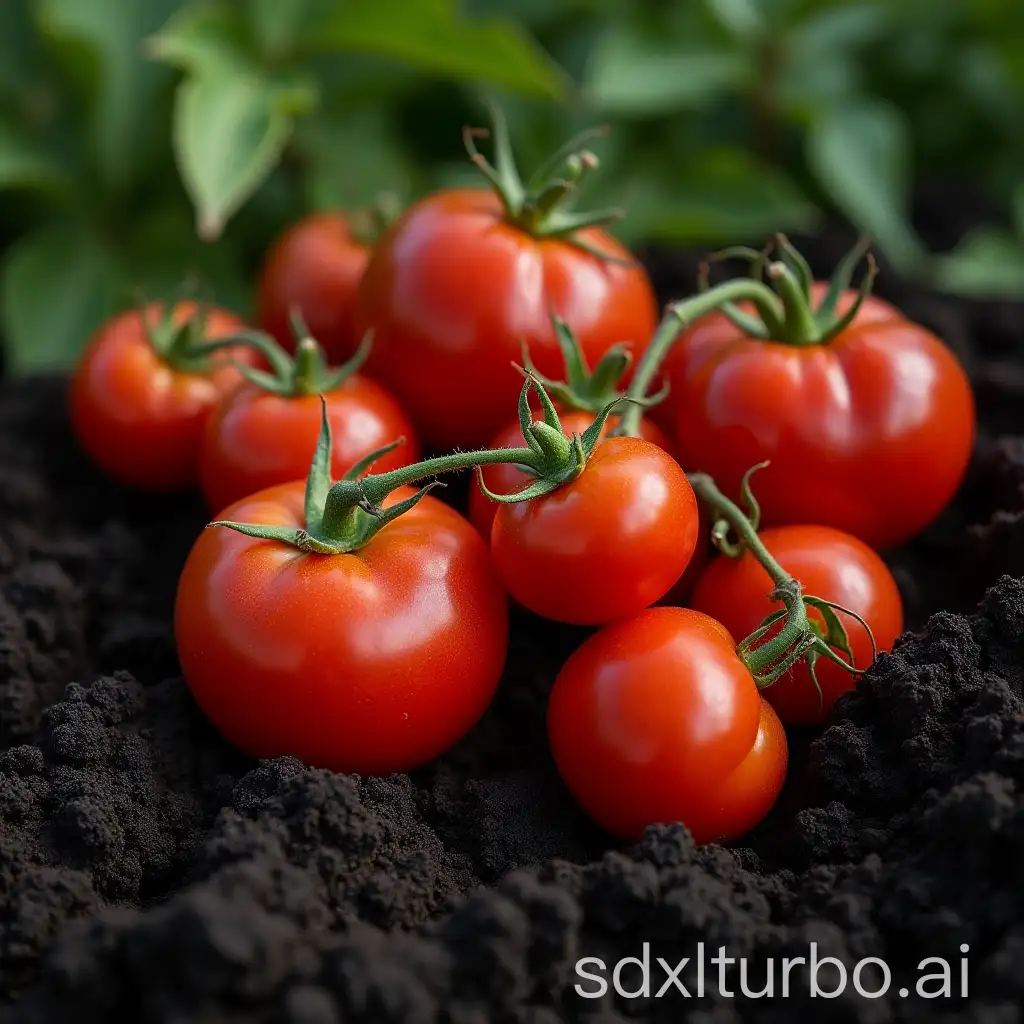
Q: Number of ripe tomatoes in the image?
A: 10